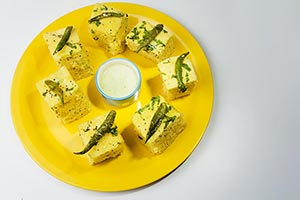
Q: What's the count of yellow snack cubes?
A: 7